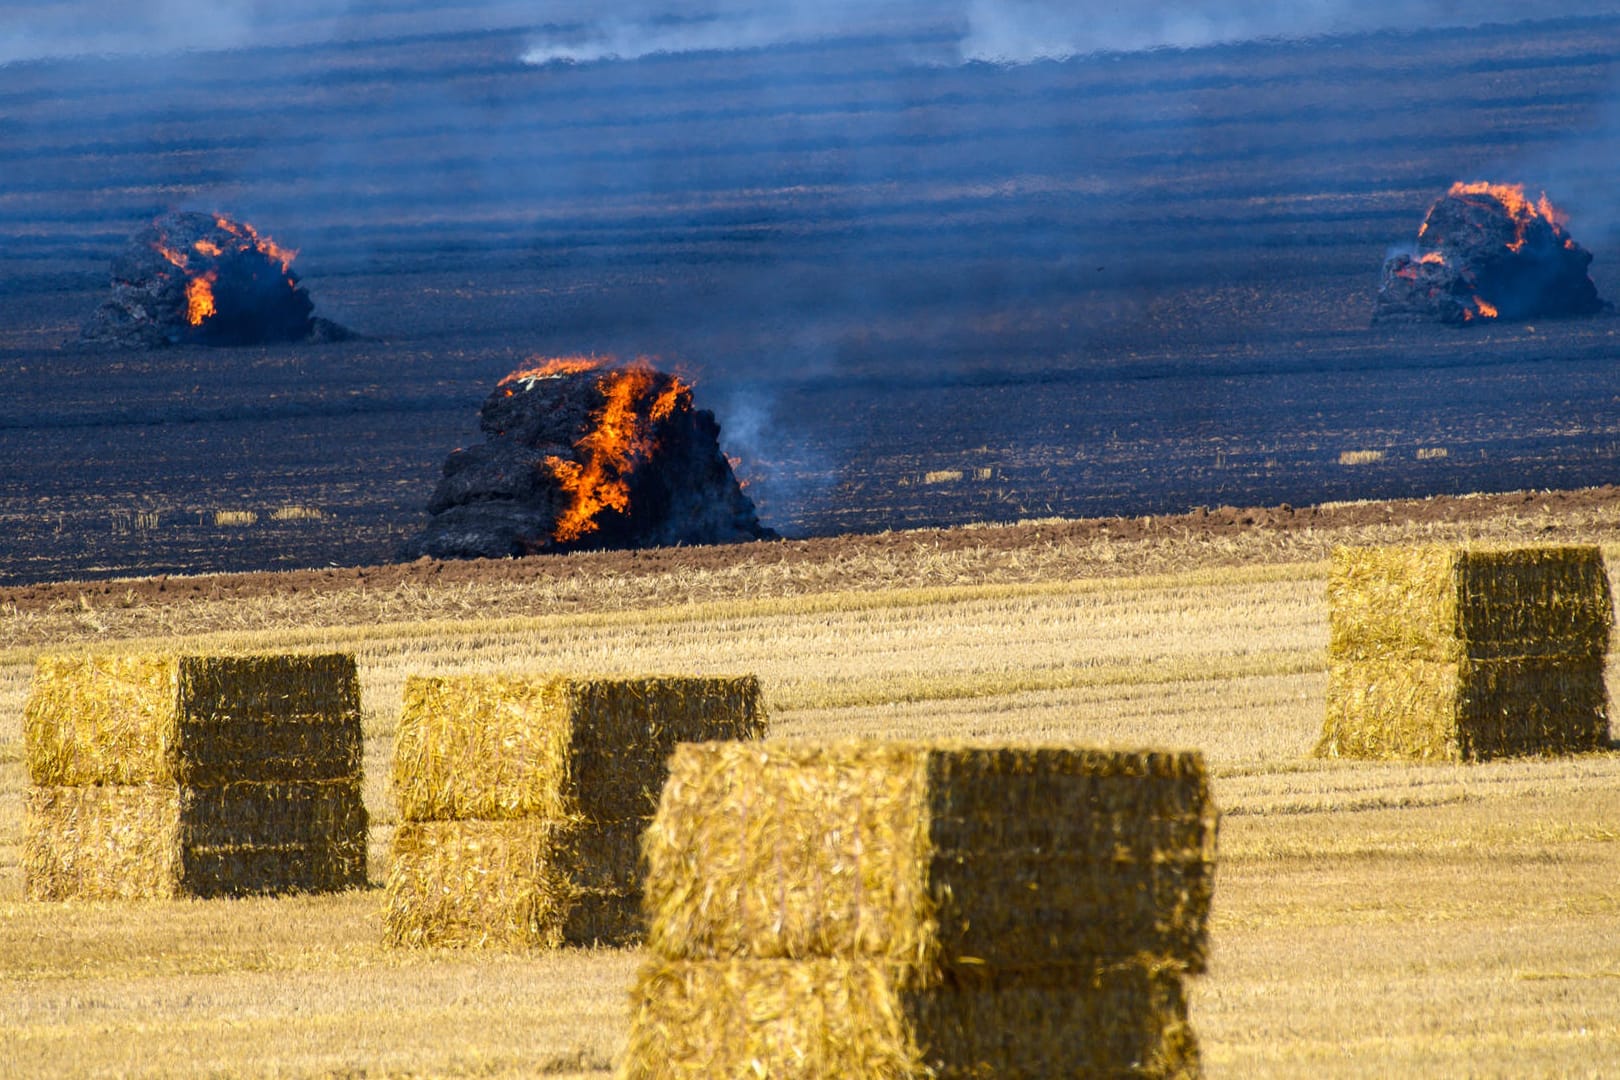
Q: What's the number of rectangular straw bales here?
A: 8